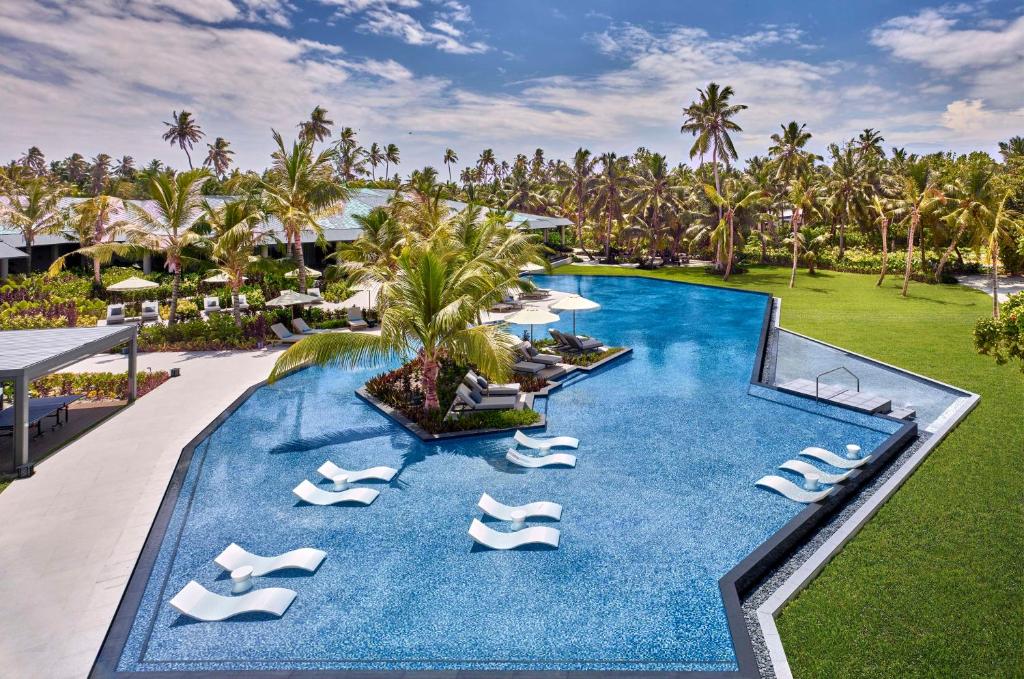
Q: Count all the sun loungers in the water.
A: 11